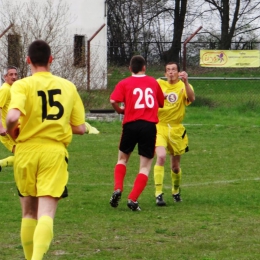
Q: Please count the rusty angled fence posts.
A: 3